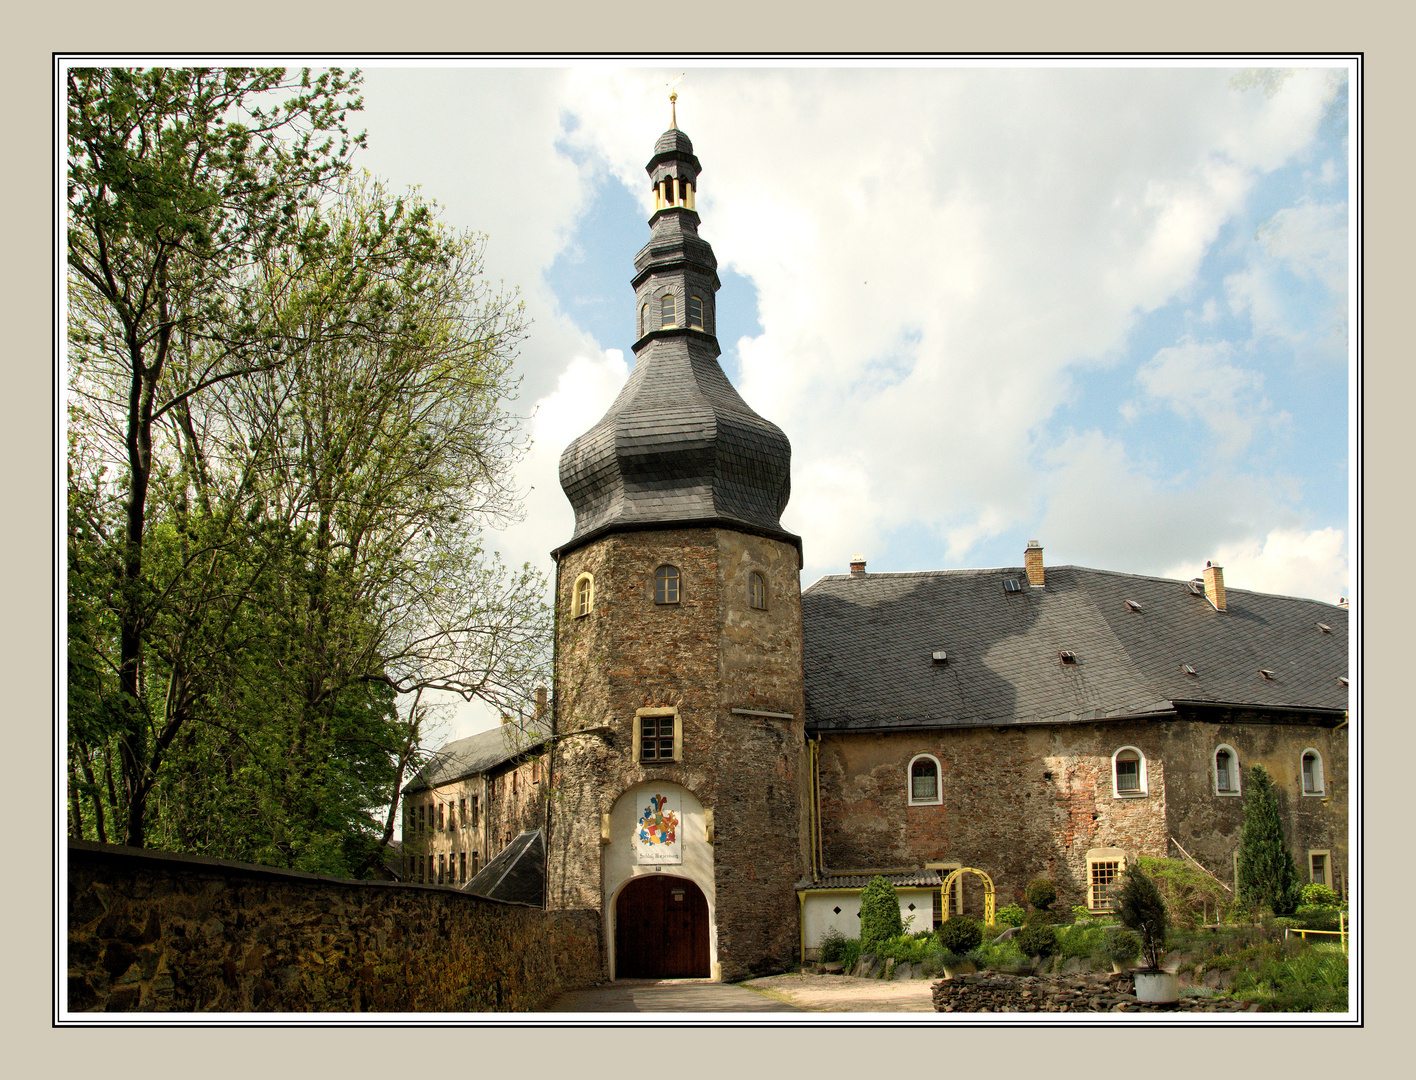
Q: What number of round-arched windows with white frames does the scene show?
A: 4